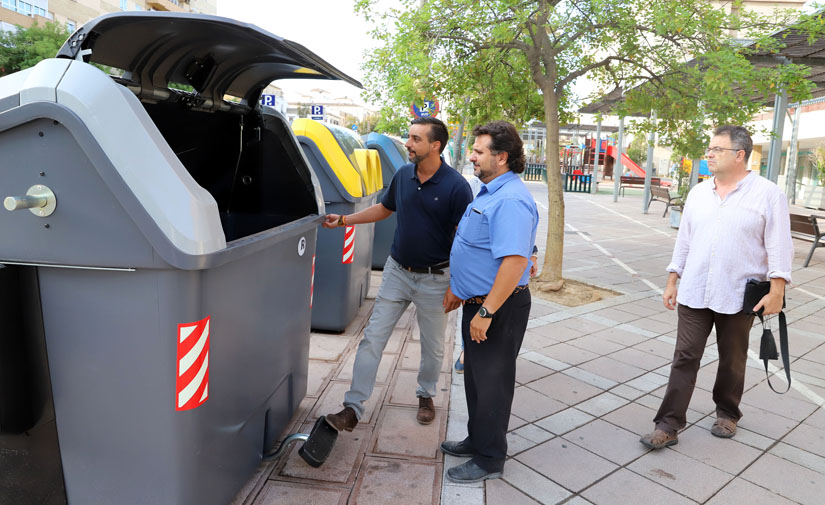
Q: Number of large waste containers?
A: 3